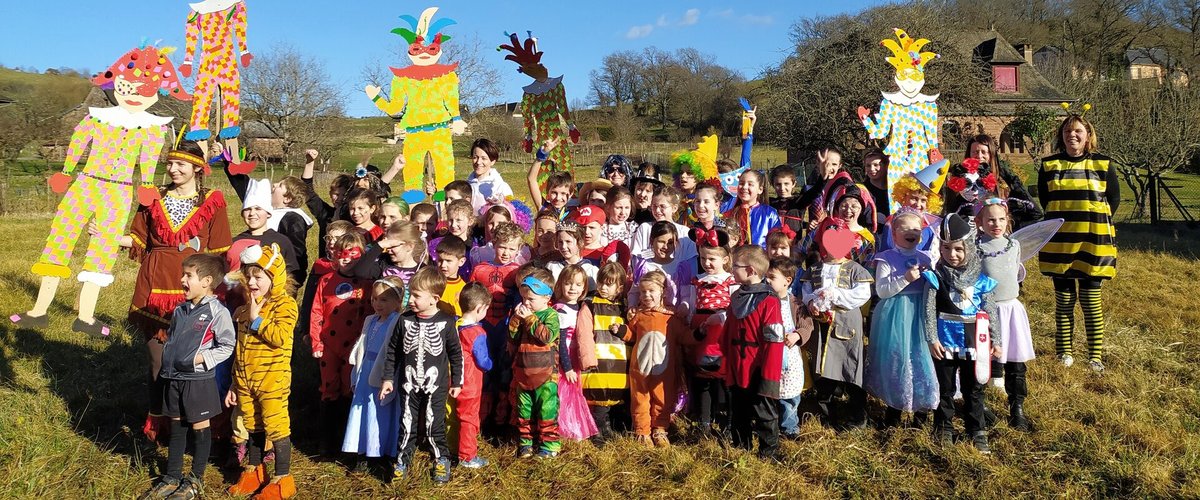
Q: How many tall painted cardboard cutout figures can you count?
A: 5